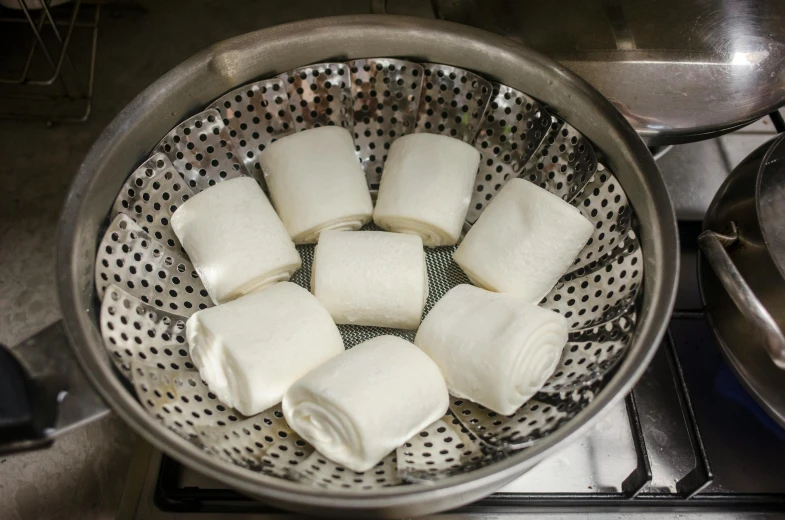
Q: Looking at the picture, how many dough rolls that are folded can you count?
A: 8